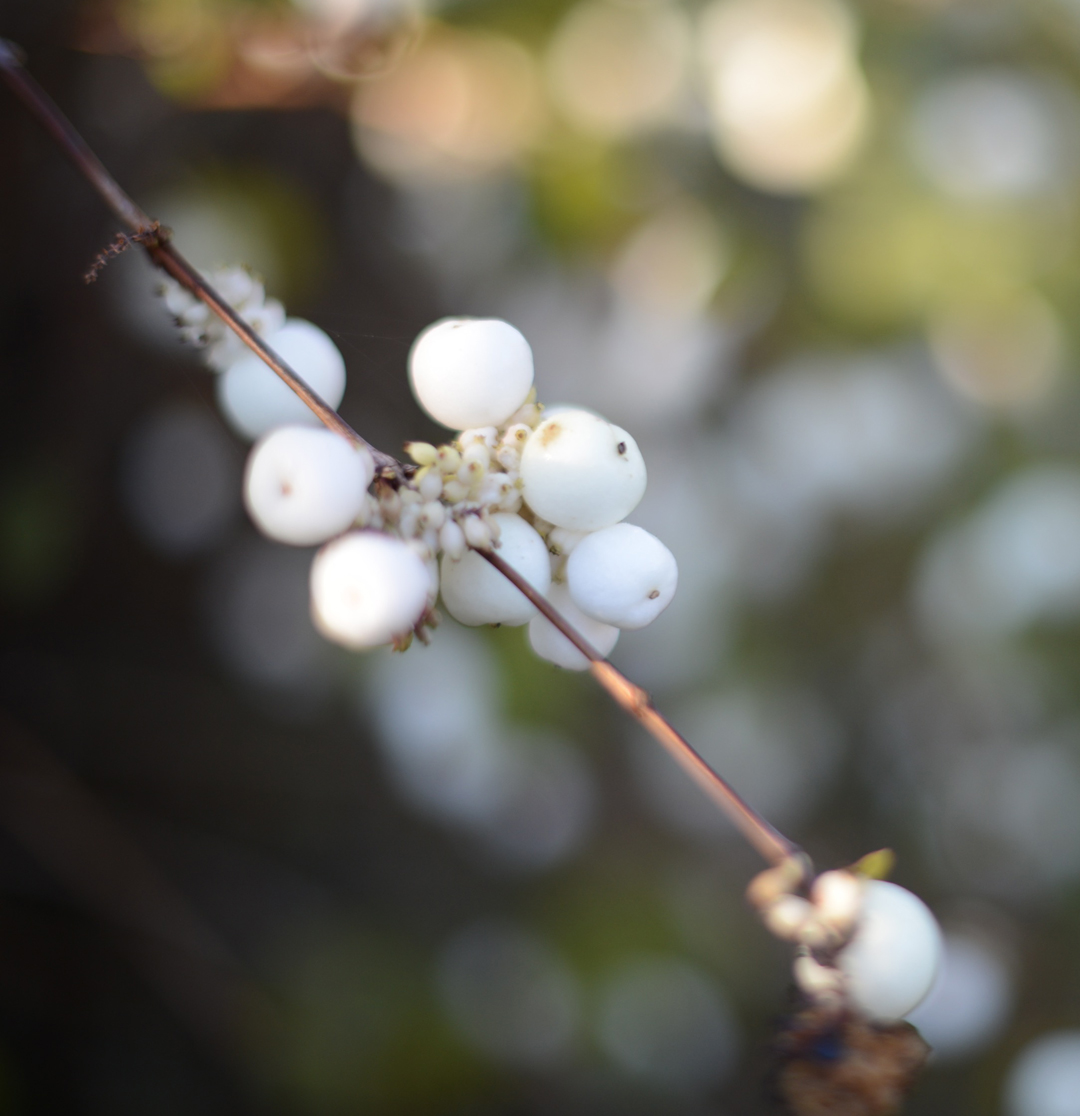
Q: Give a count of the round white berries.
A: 9